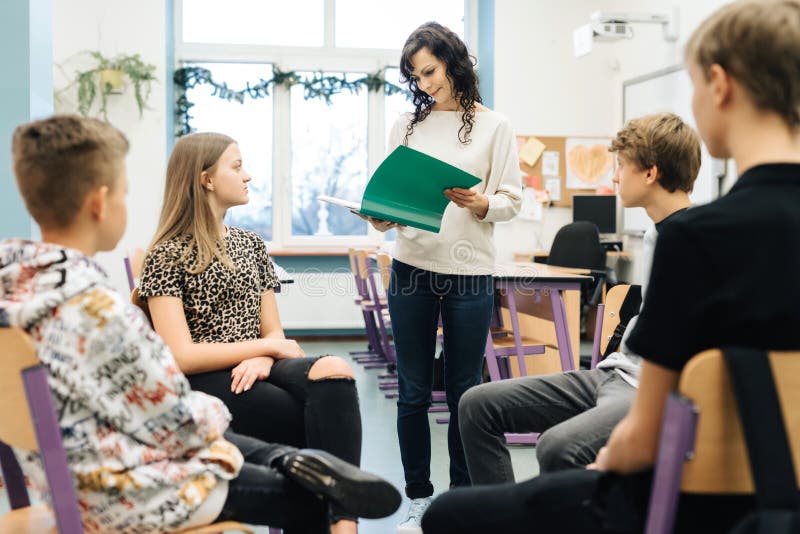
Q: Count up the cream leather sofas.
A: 0